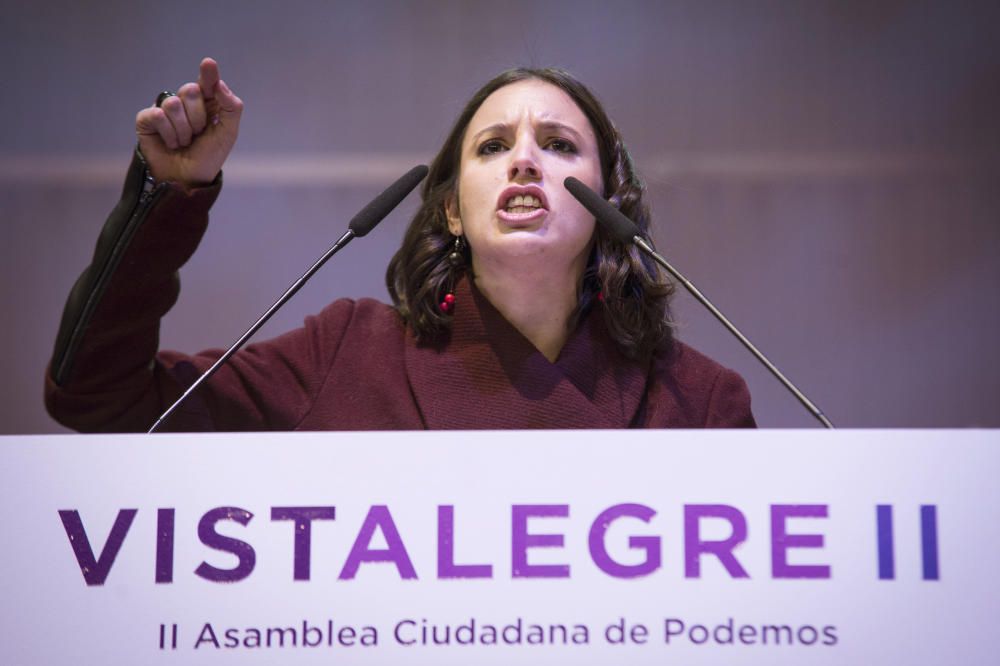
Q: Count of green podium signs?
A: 0